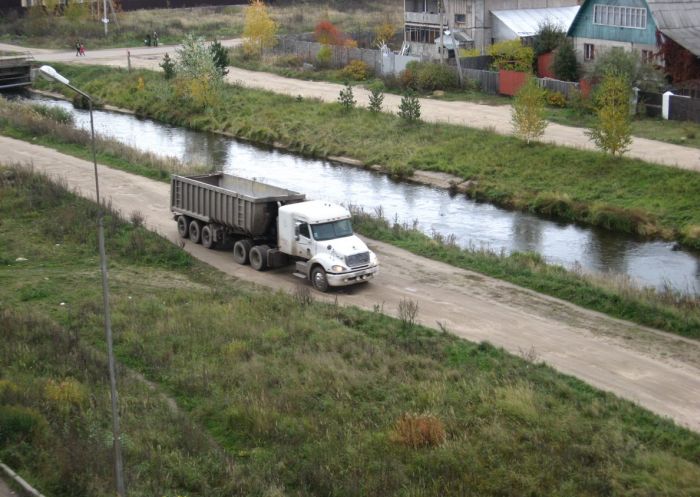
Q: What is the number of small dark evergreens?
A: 5